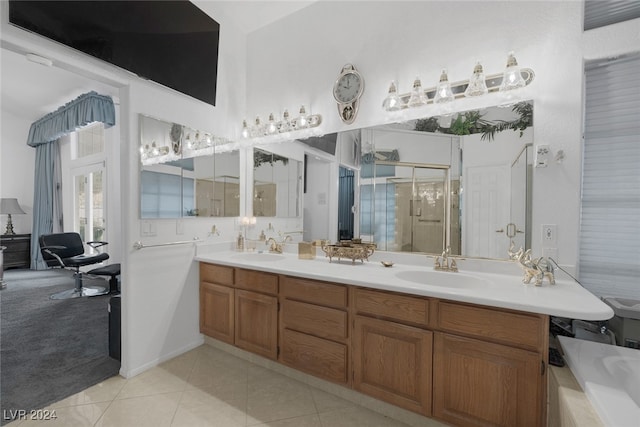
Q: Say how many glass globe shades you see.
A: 10